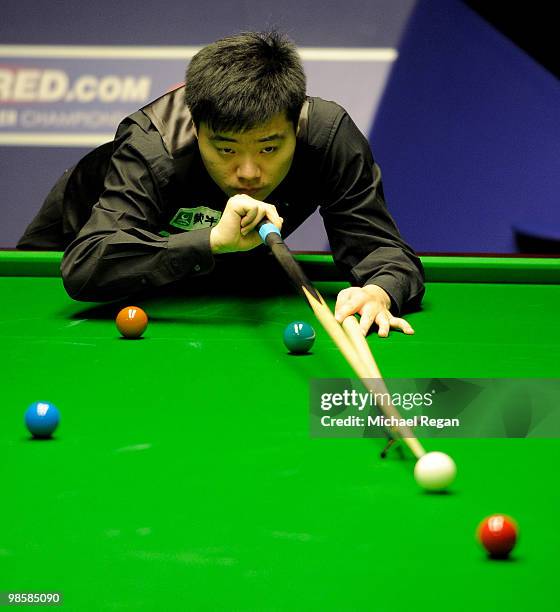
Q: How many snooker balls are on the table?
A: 5